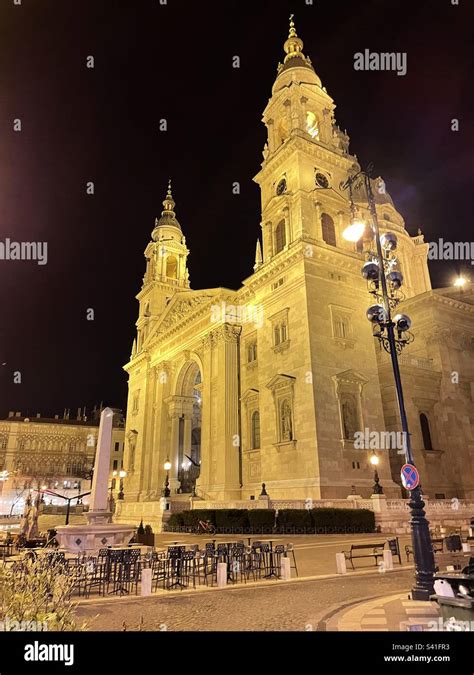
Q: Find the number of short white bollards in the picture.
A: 5